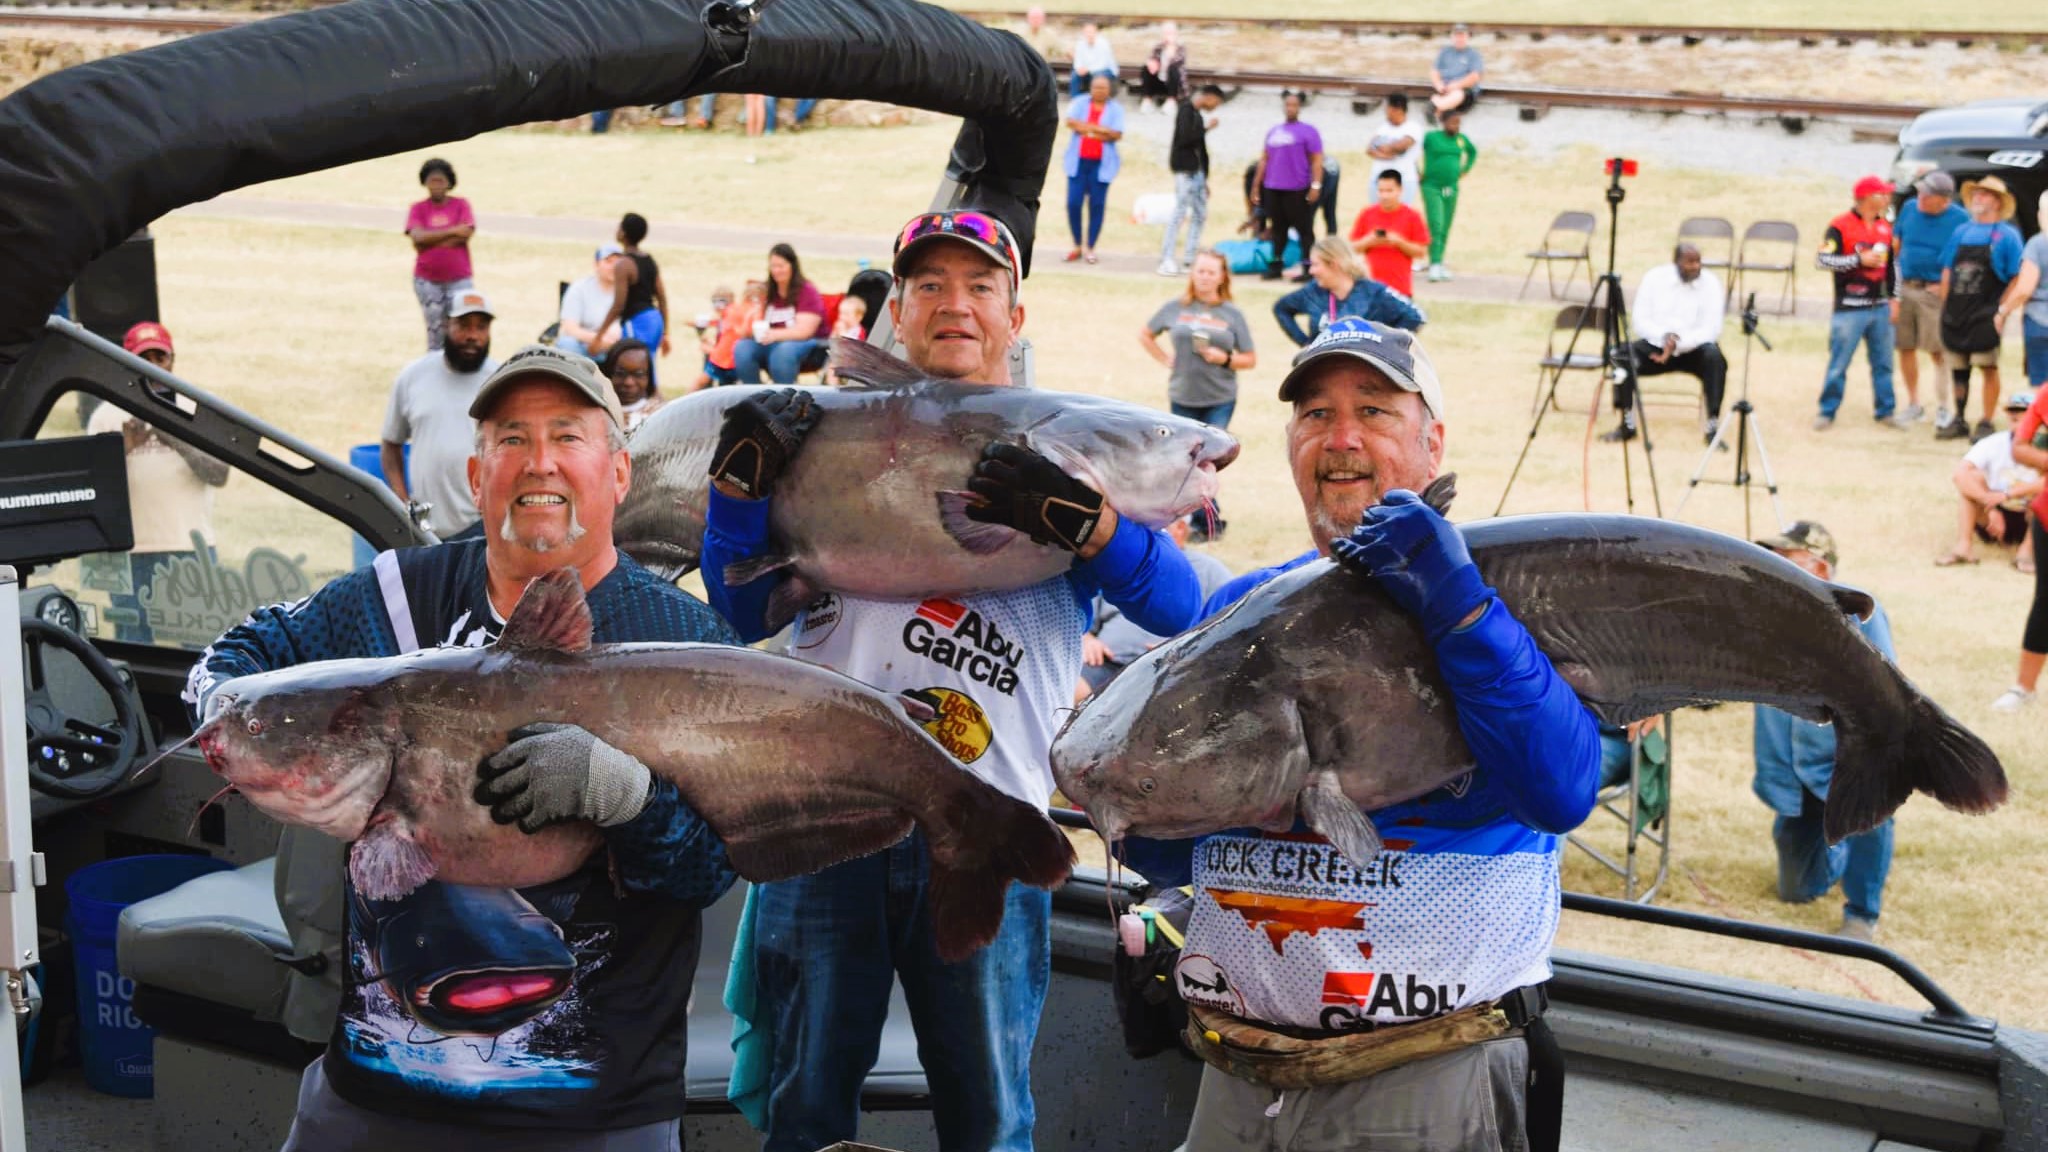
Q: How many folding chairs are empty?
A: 4